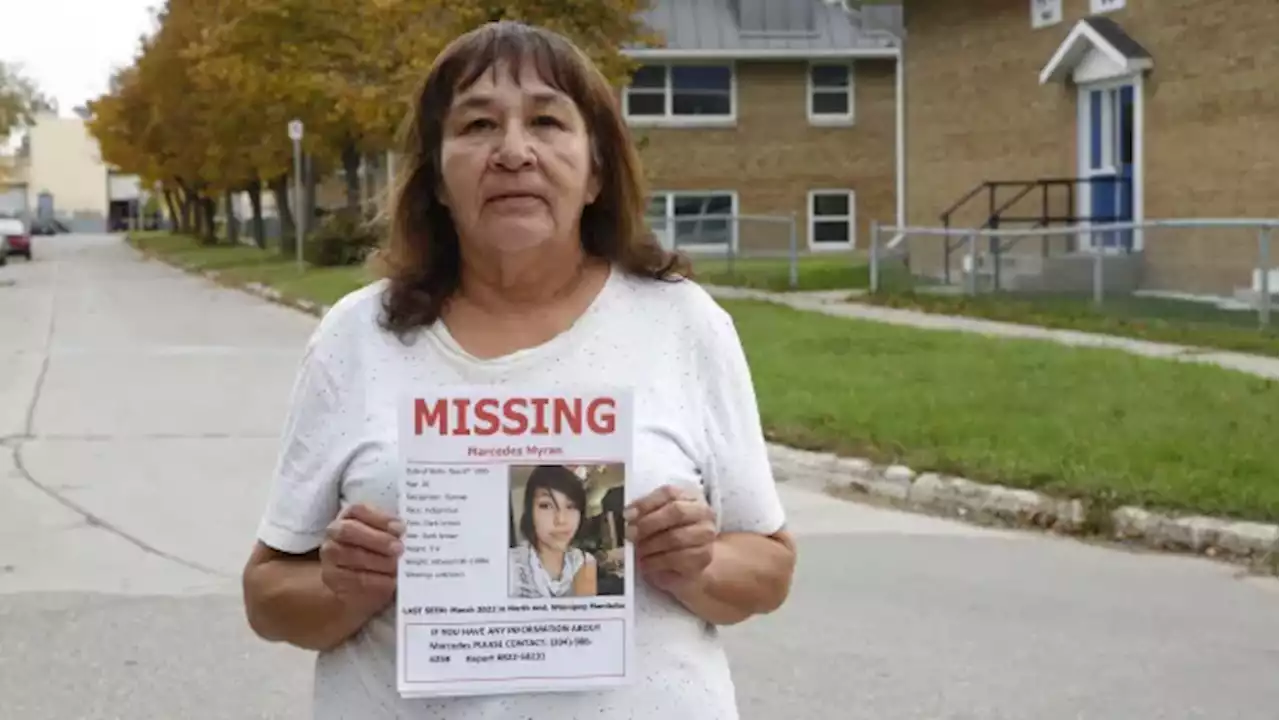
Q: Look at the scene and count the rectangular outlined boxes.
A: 1